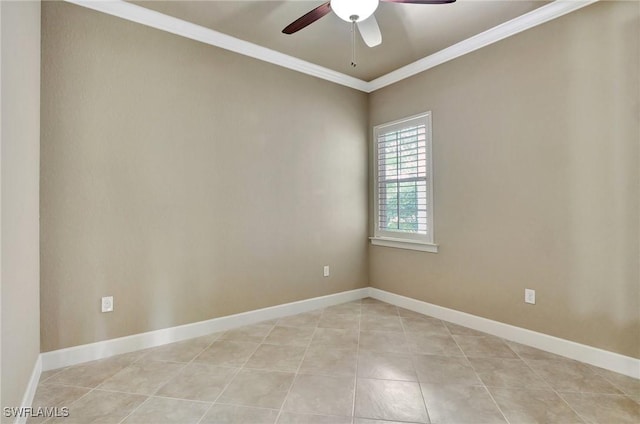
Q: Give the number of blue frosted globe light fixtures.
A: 0